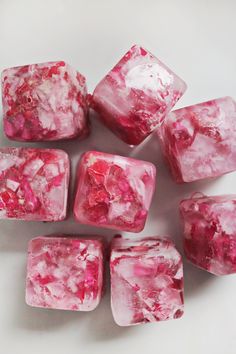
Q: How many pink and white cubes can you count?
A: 8